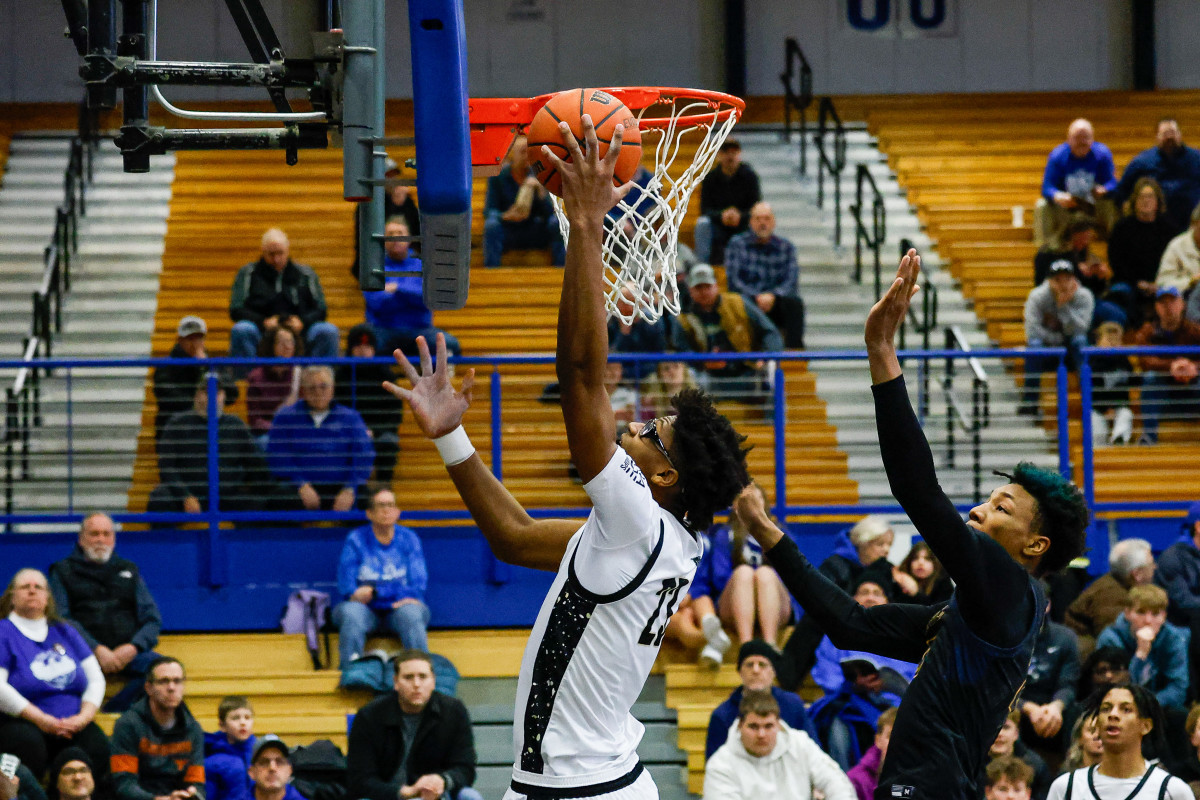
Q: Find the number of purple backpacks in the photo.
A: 1